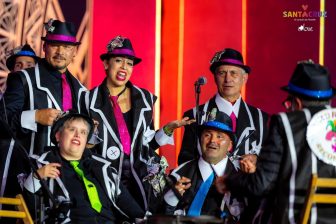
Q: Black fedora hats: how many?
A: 7